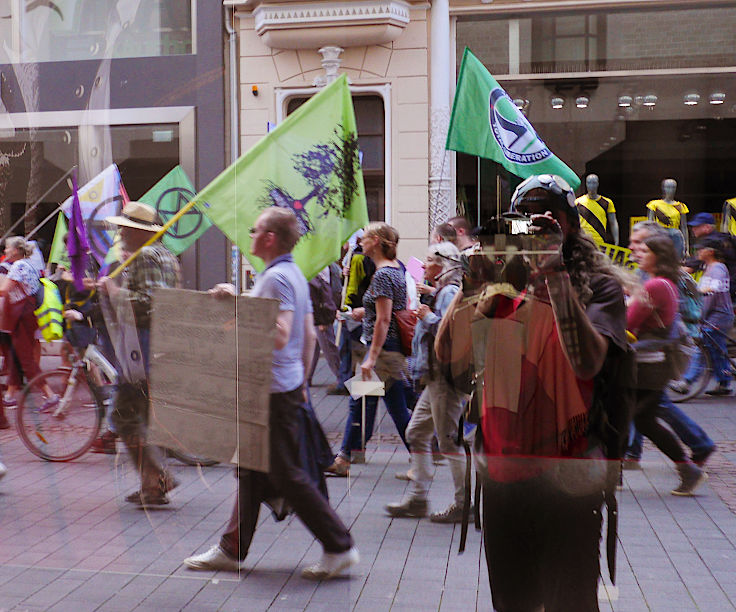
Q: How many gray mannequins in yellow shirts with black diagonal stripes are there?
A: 3